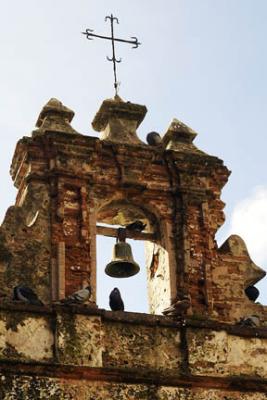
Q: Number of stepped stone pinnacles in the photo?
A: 3